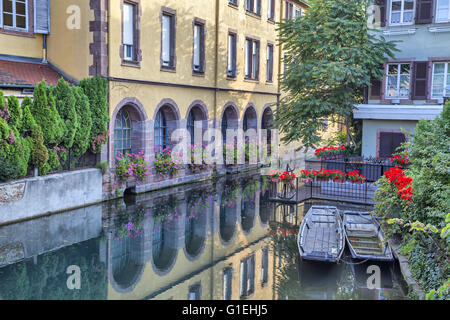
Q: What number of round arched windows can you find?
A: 6